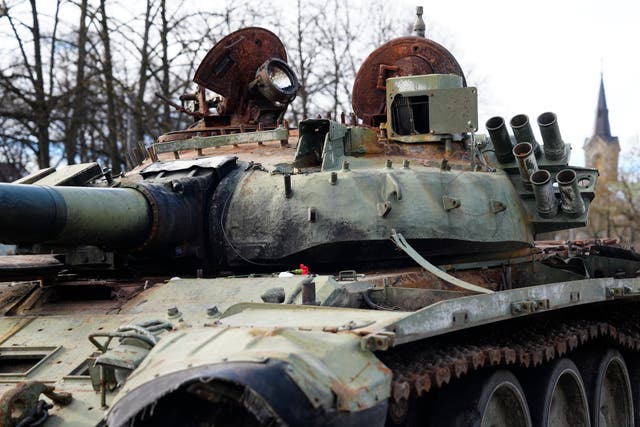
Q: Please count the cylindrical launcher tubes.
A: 6